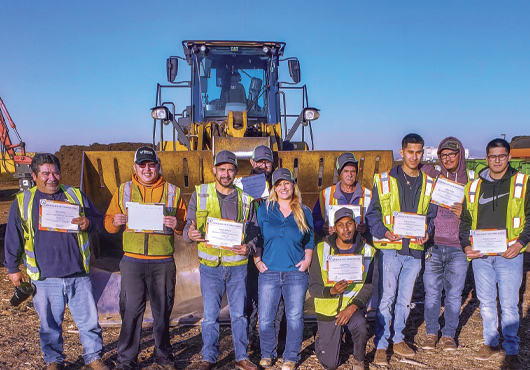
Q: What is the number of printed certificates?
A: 9